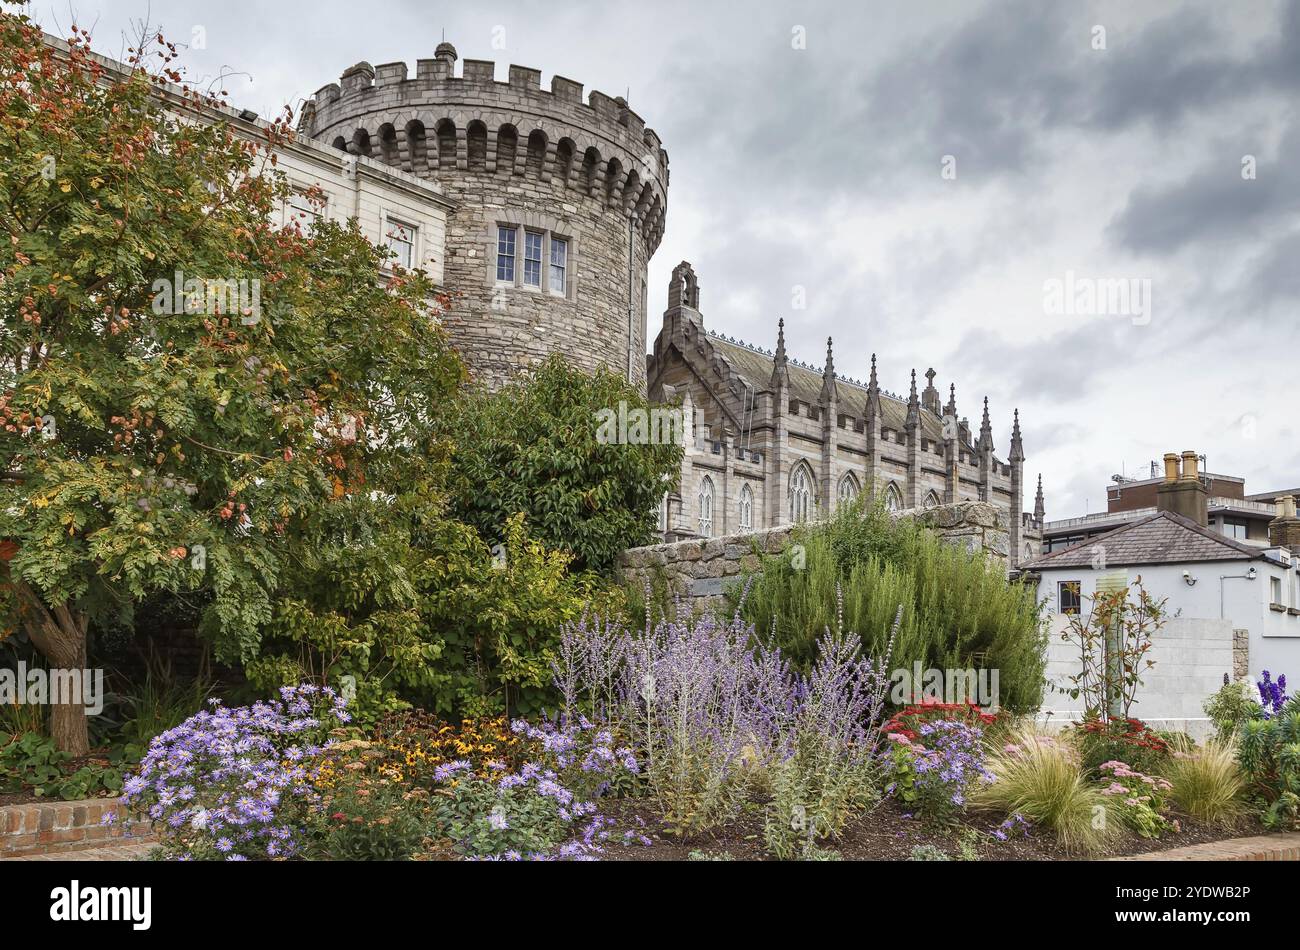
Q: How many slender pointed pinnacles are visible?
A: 8